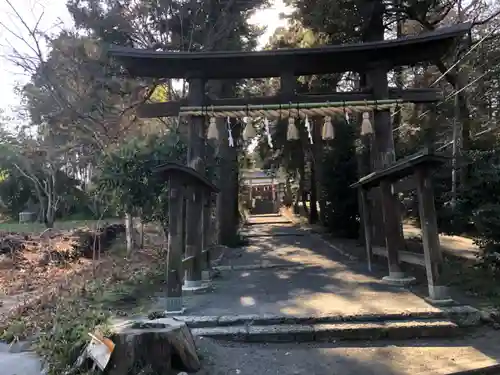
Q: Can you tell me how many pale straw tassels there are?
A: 5